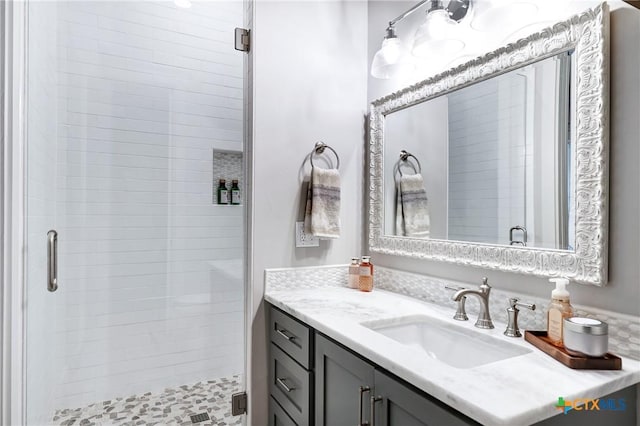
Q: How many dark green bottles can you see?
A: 2